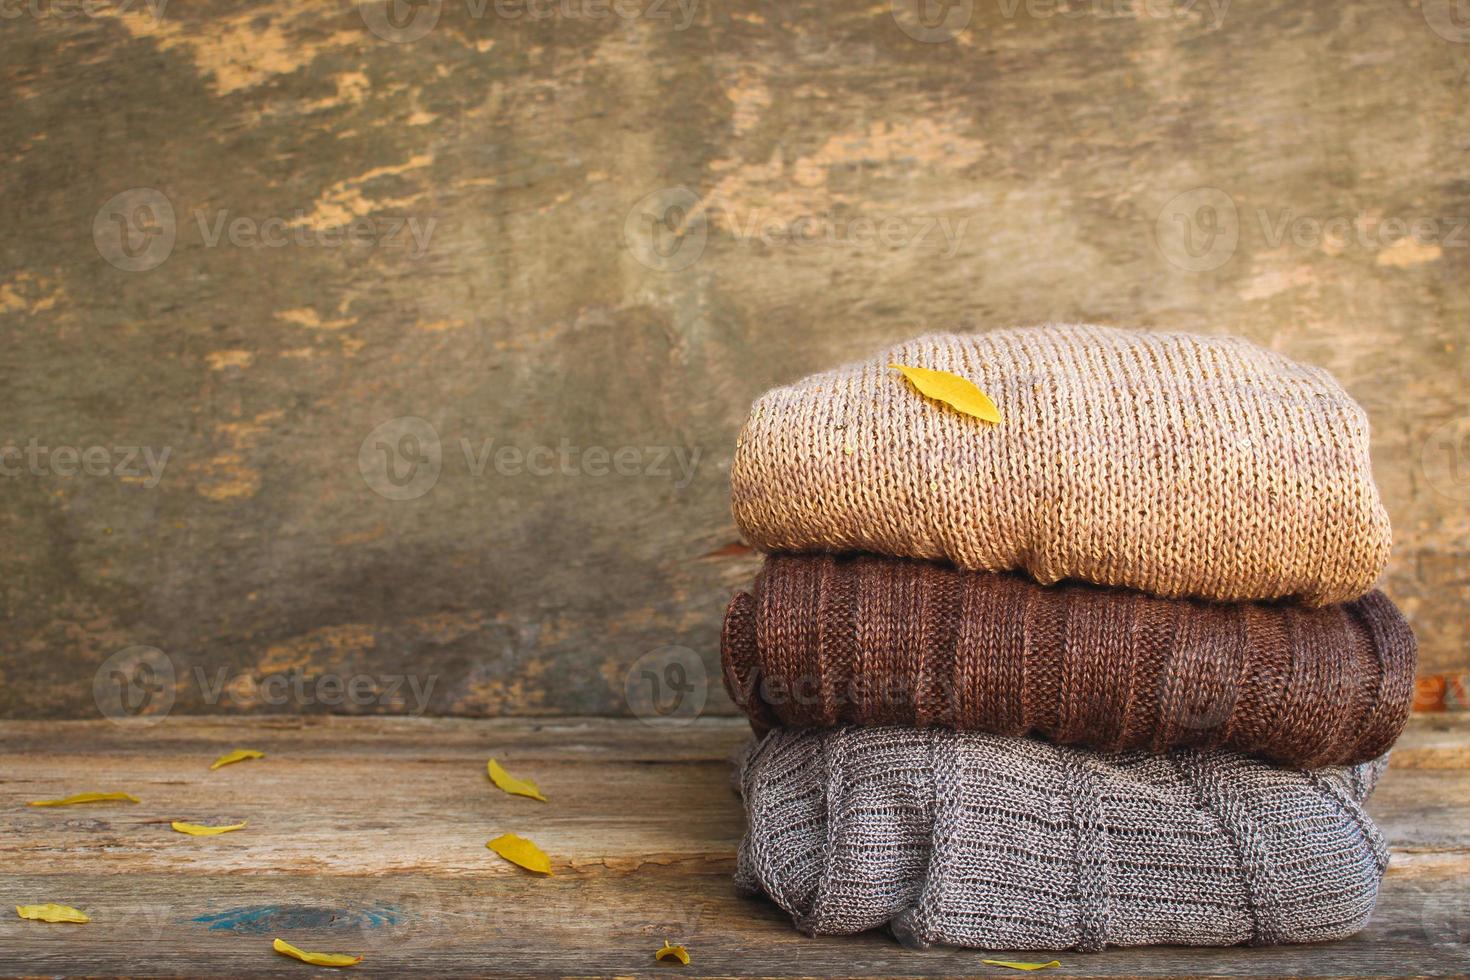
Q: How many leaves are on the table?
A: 9